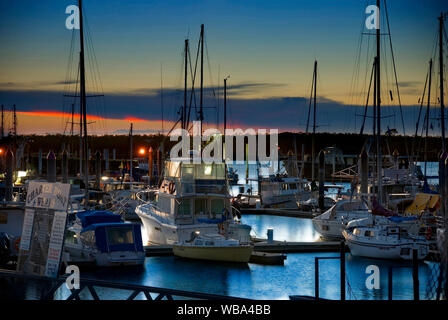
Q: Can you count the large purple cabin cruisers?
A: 0